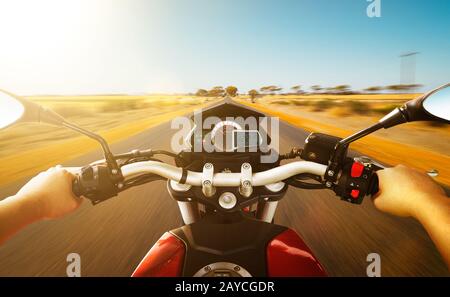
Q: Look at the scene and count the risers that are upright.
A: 2